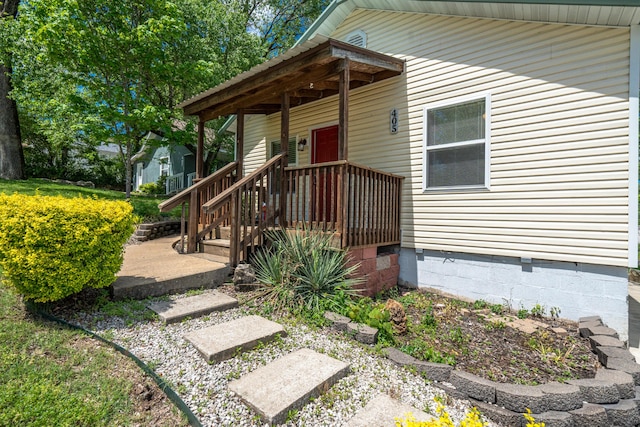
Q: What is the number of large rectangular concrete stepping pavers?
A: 4